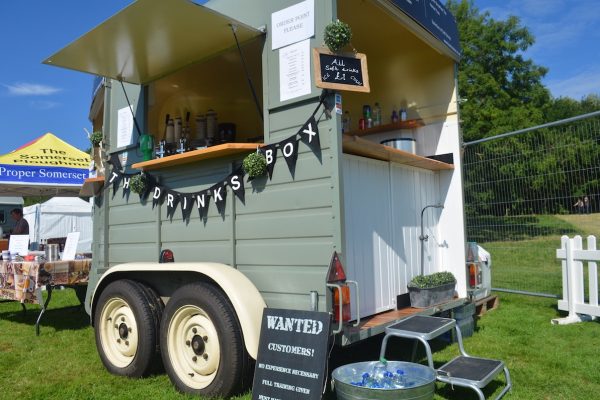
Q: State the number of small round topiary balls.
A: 4